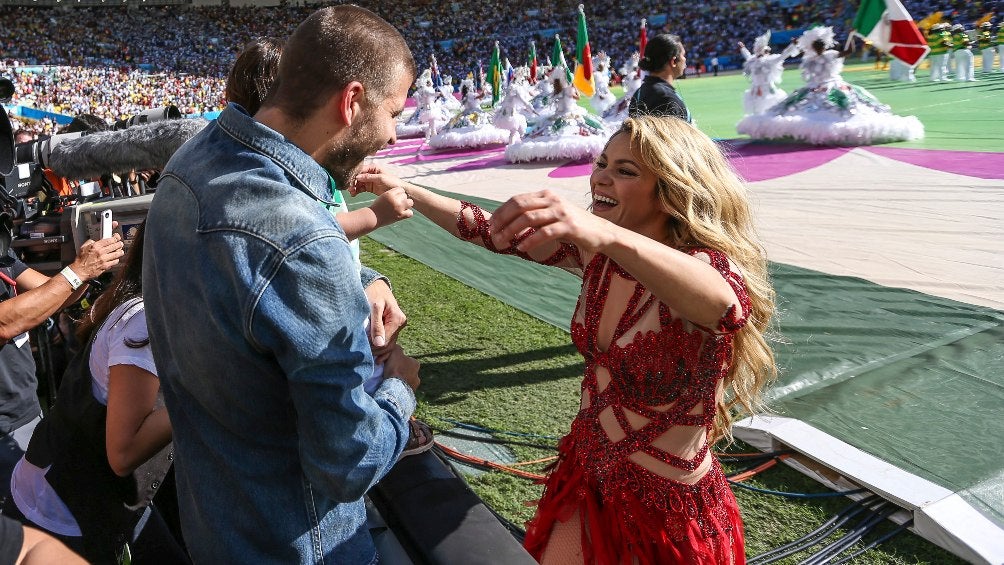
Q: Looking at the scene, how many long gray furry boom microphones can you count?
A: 1